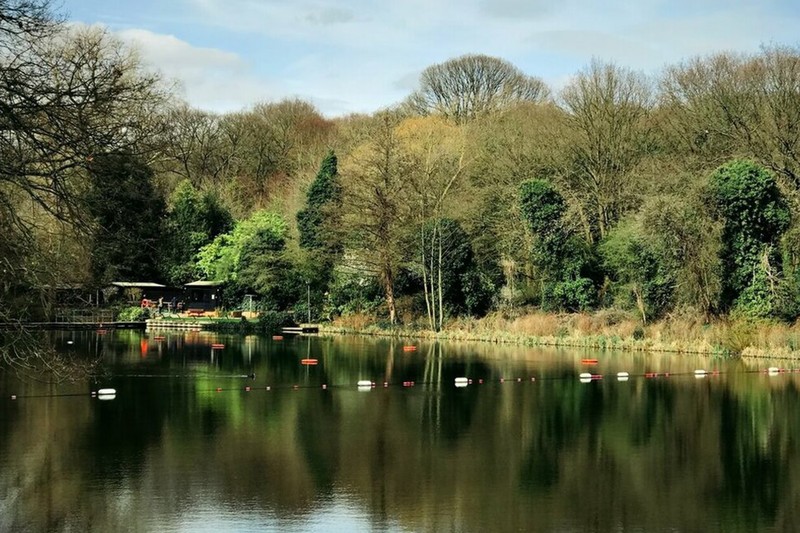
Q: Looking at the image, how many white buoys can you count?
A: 7